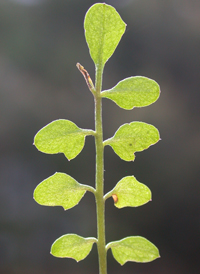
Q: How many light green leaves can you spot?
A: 8